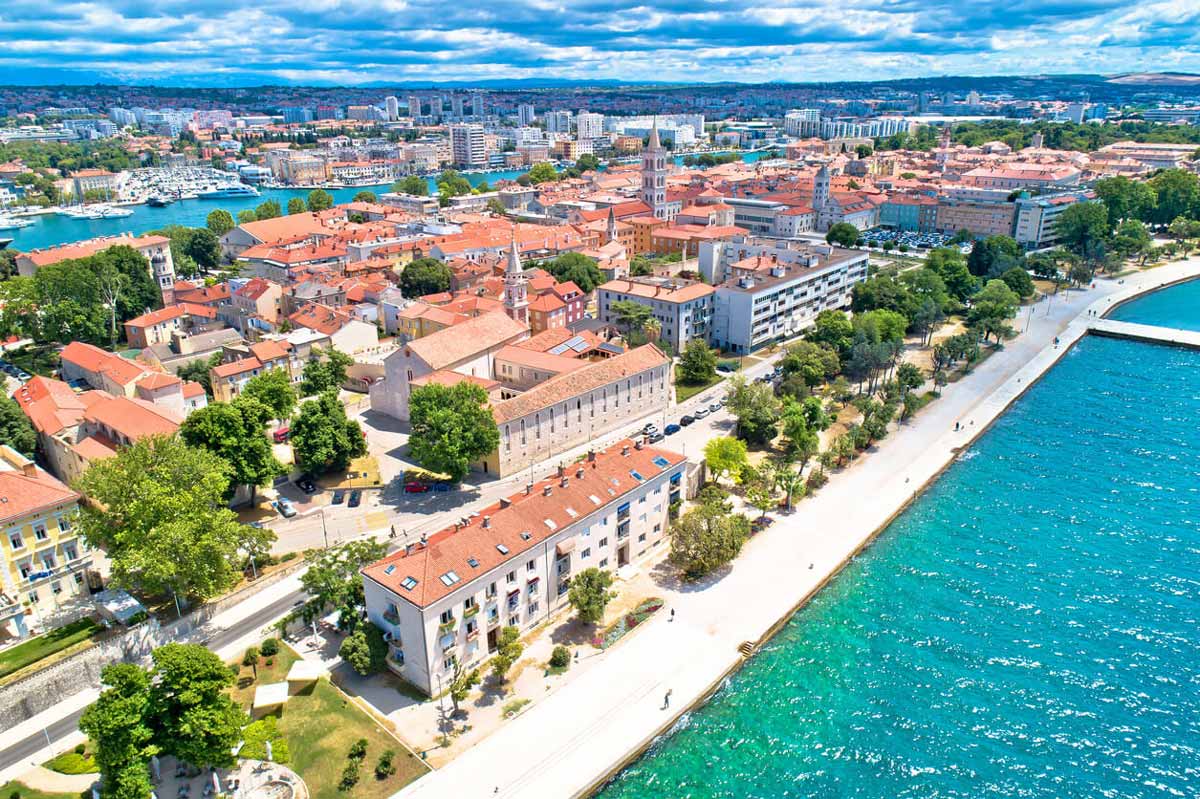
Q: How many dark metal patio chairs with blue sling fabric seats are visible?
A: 0